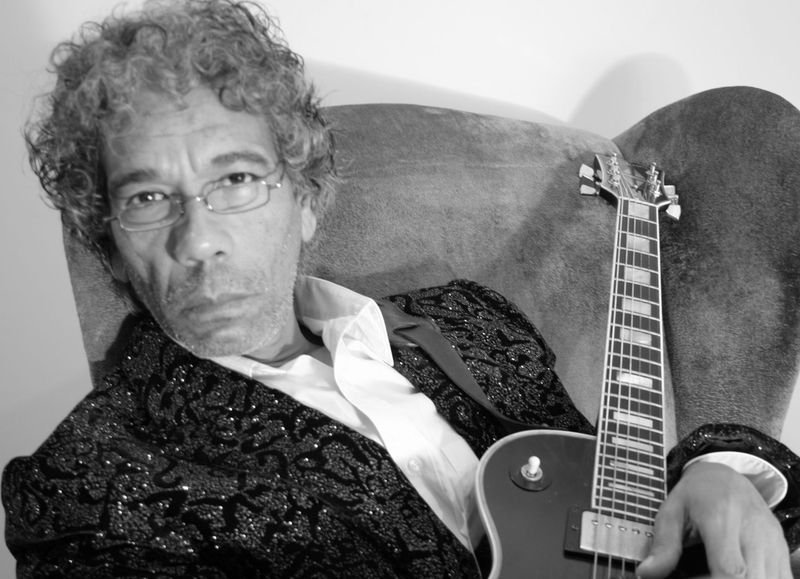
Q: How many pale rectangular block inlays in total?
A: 10